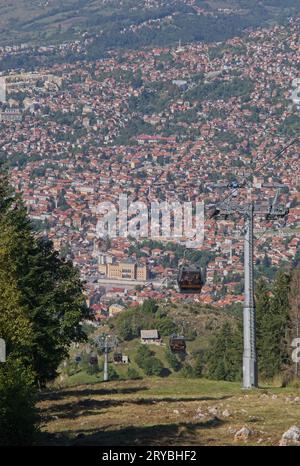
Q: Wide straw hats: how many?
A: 0